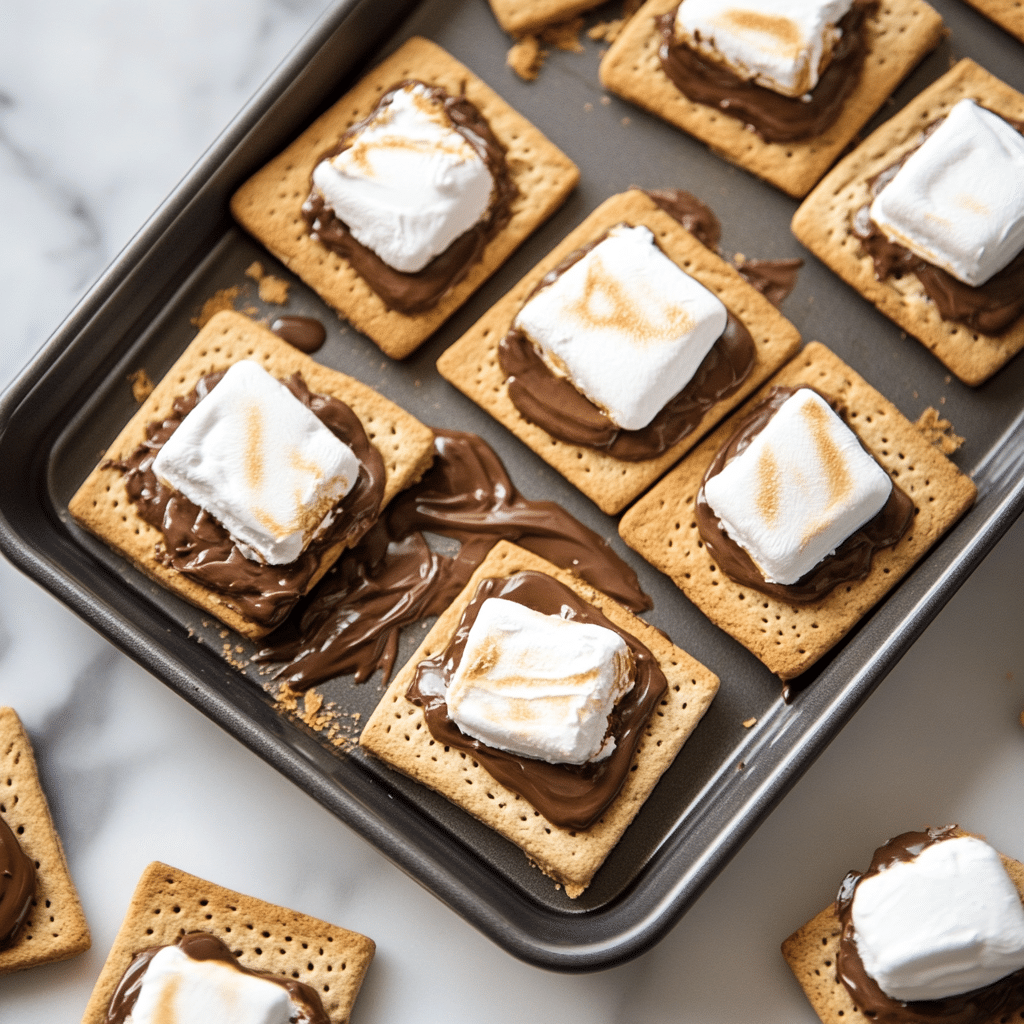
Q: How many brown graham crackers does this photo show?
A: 12